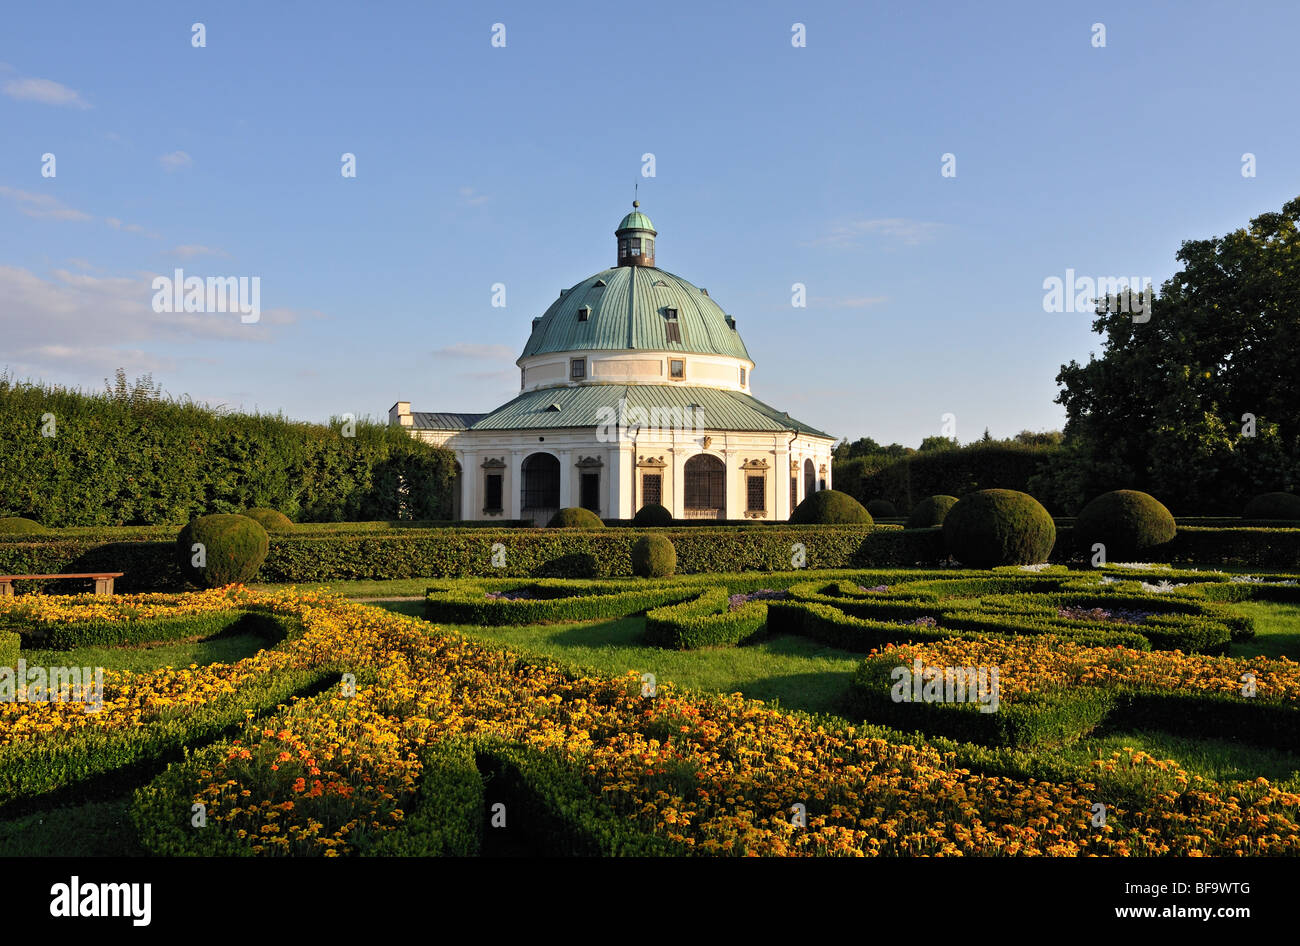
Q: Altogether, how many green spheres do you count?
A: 12